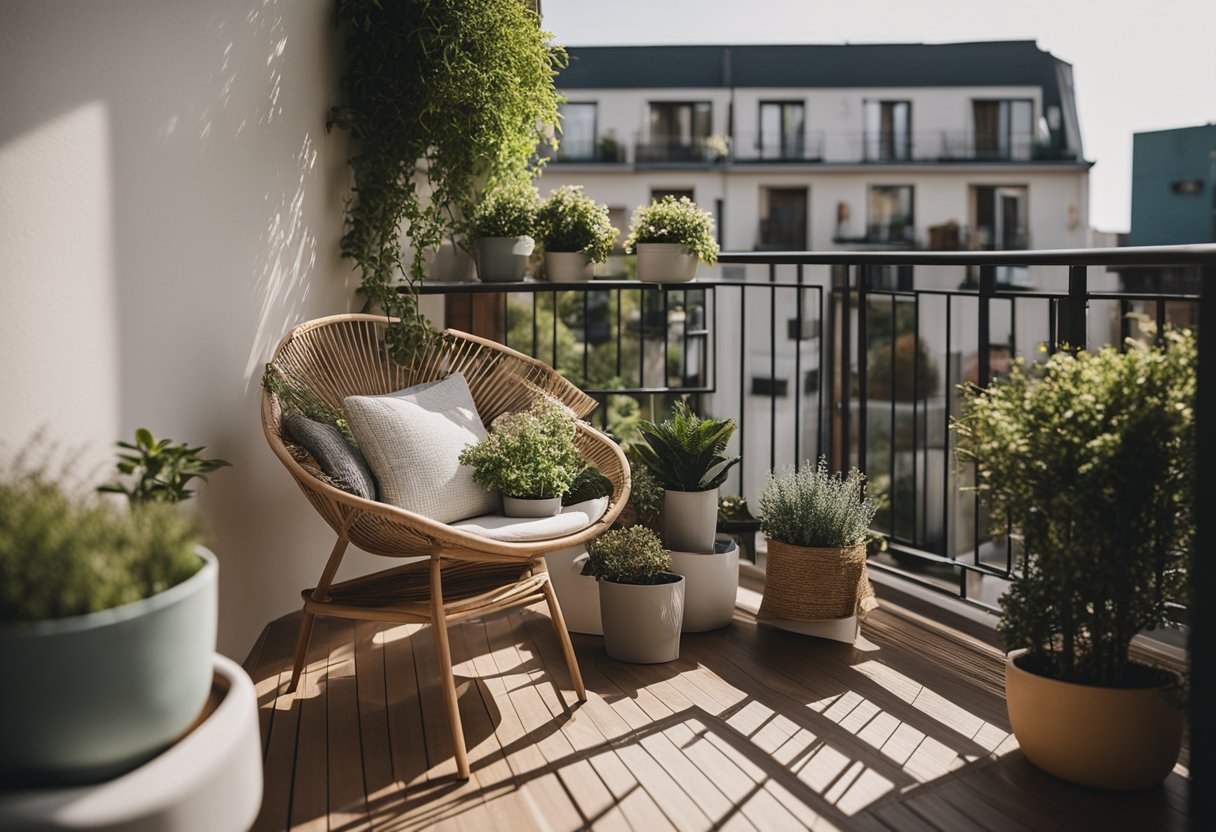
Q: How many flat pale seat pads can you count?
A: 1